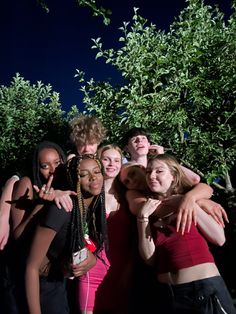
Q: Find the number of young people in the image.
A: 7